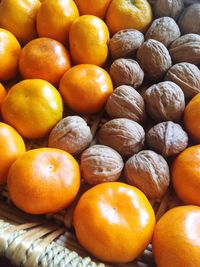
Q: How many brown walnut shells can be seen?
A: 15